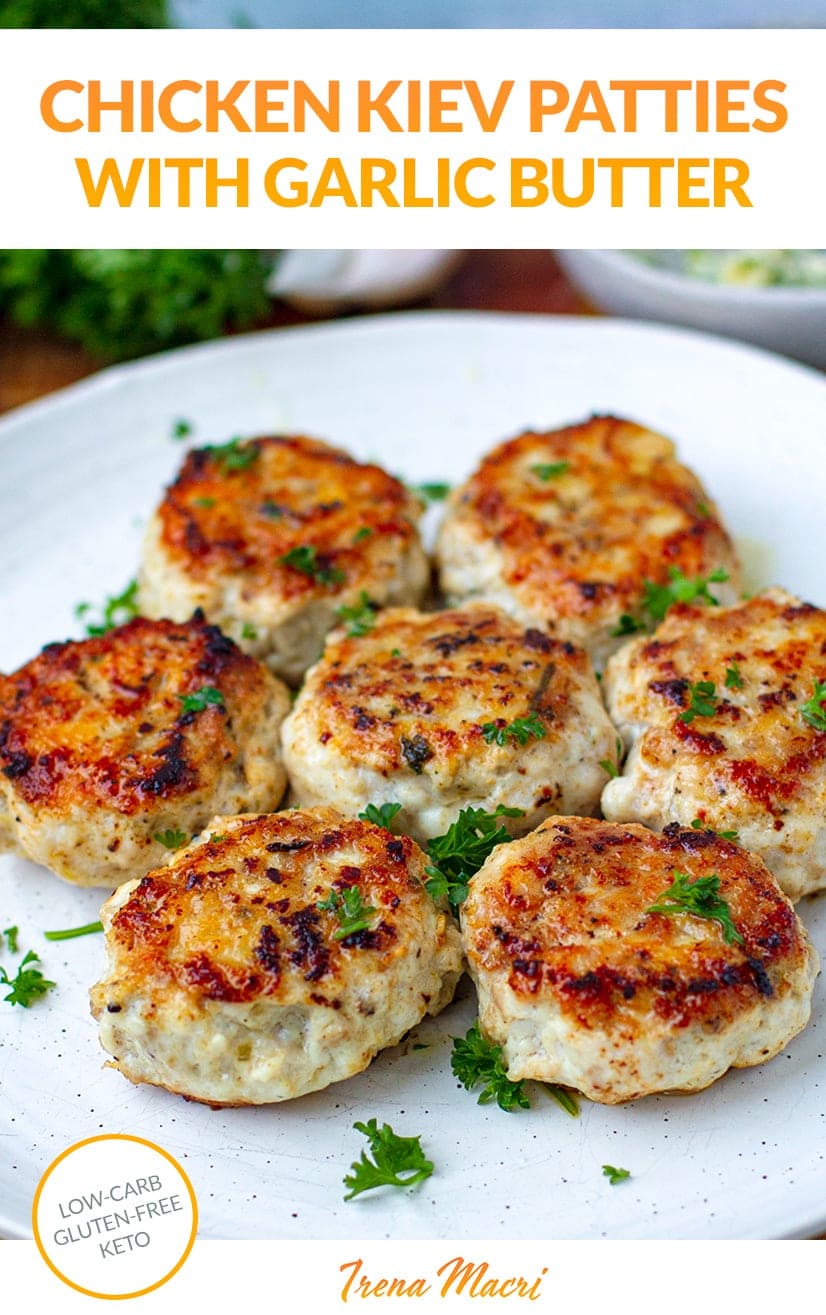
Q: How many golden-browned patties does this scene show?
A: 7